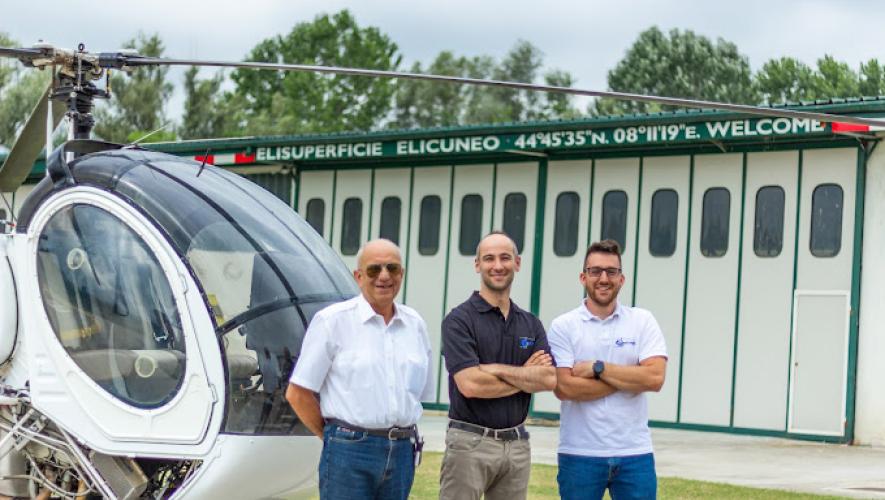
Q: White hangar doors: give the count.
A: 12